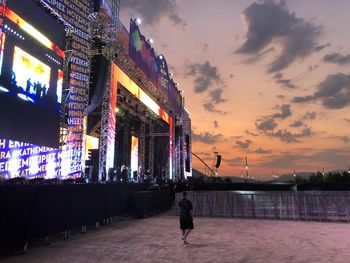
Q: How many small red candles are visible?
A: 0